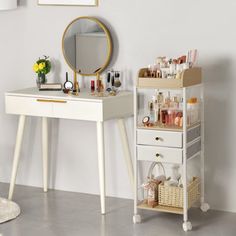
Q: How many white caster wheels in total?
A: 3